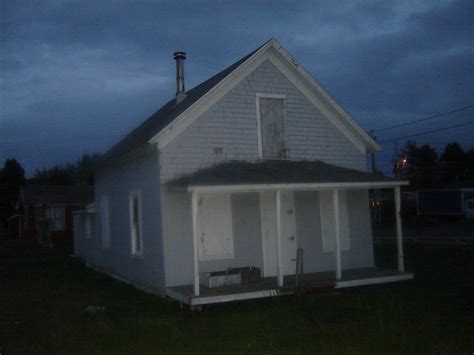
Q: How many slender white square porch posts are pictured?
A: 4